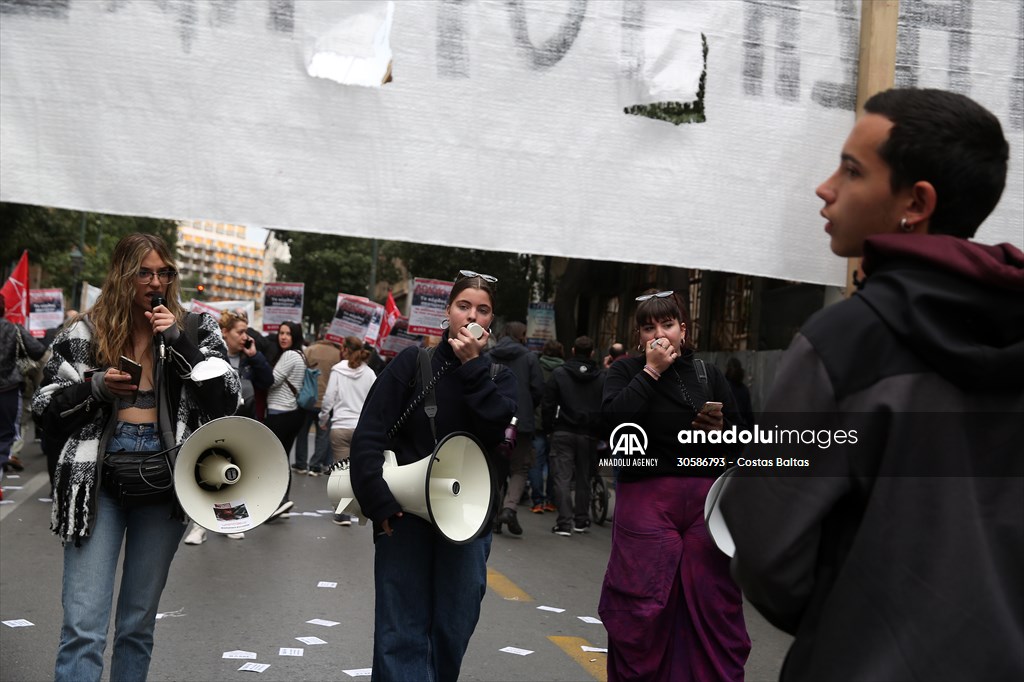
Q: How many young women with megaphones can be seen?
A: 3